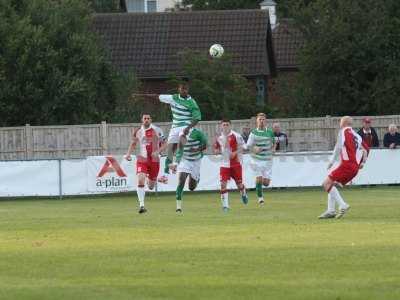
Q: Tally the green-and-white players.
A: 3